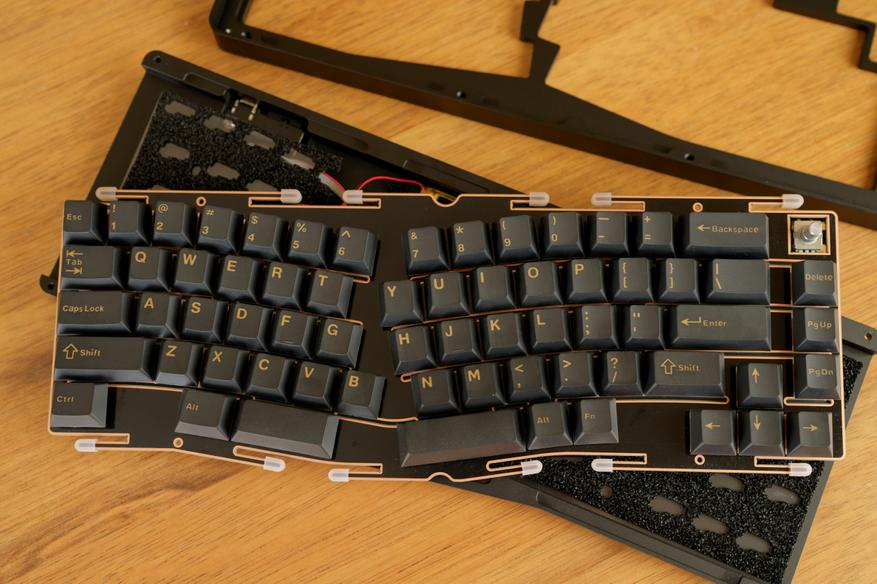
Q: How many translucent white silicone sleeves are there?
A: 12